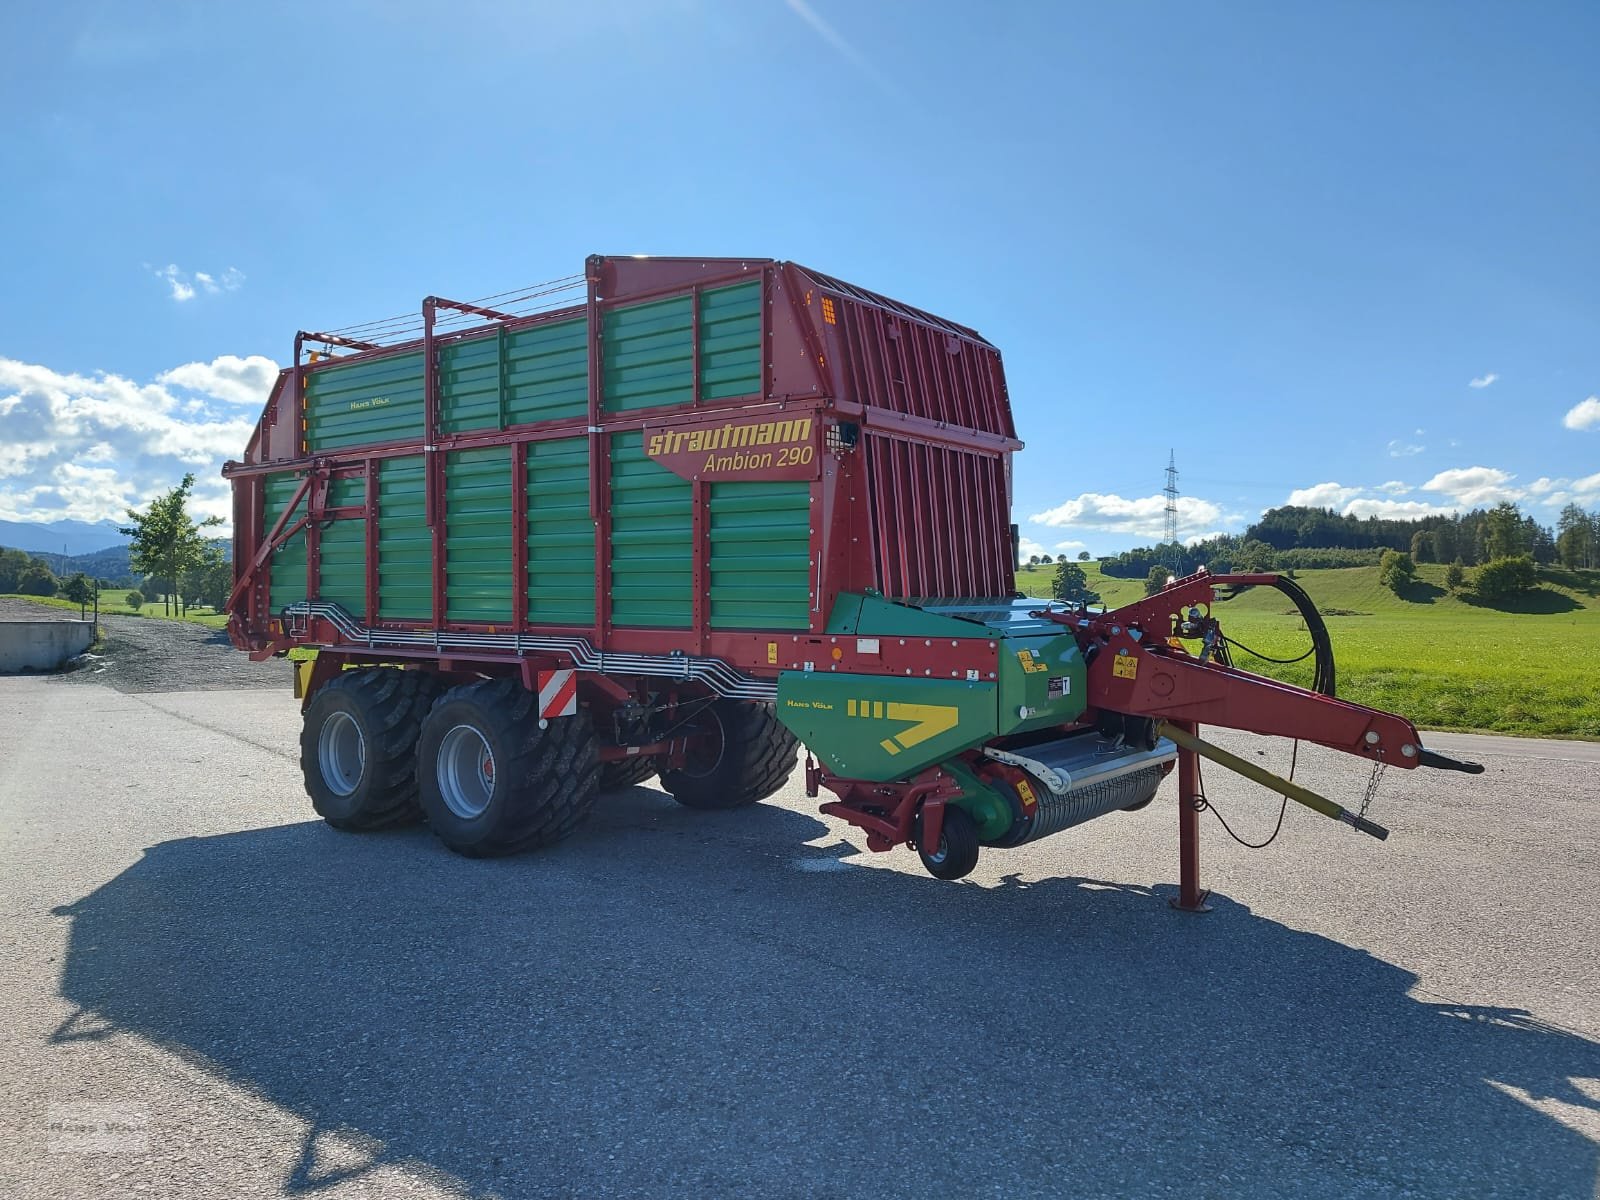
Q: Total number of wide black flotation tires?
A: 4